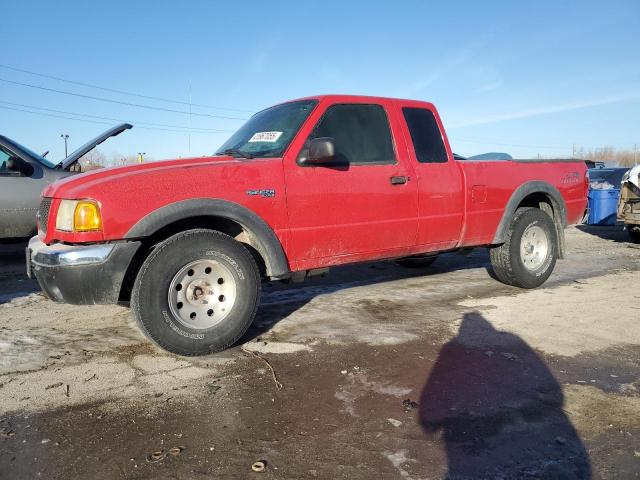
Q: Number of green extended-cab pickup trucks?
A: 0